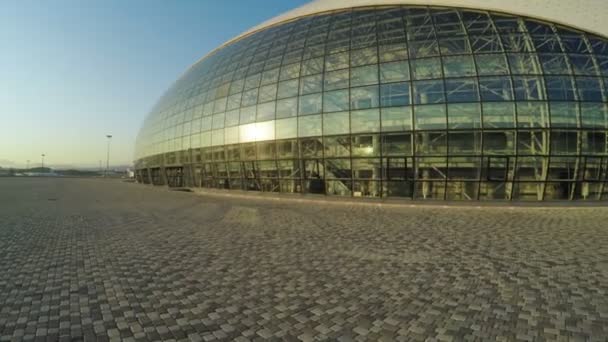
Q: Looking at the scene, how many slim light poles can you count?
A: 3